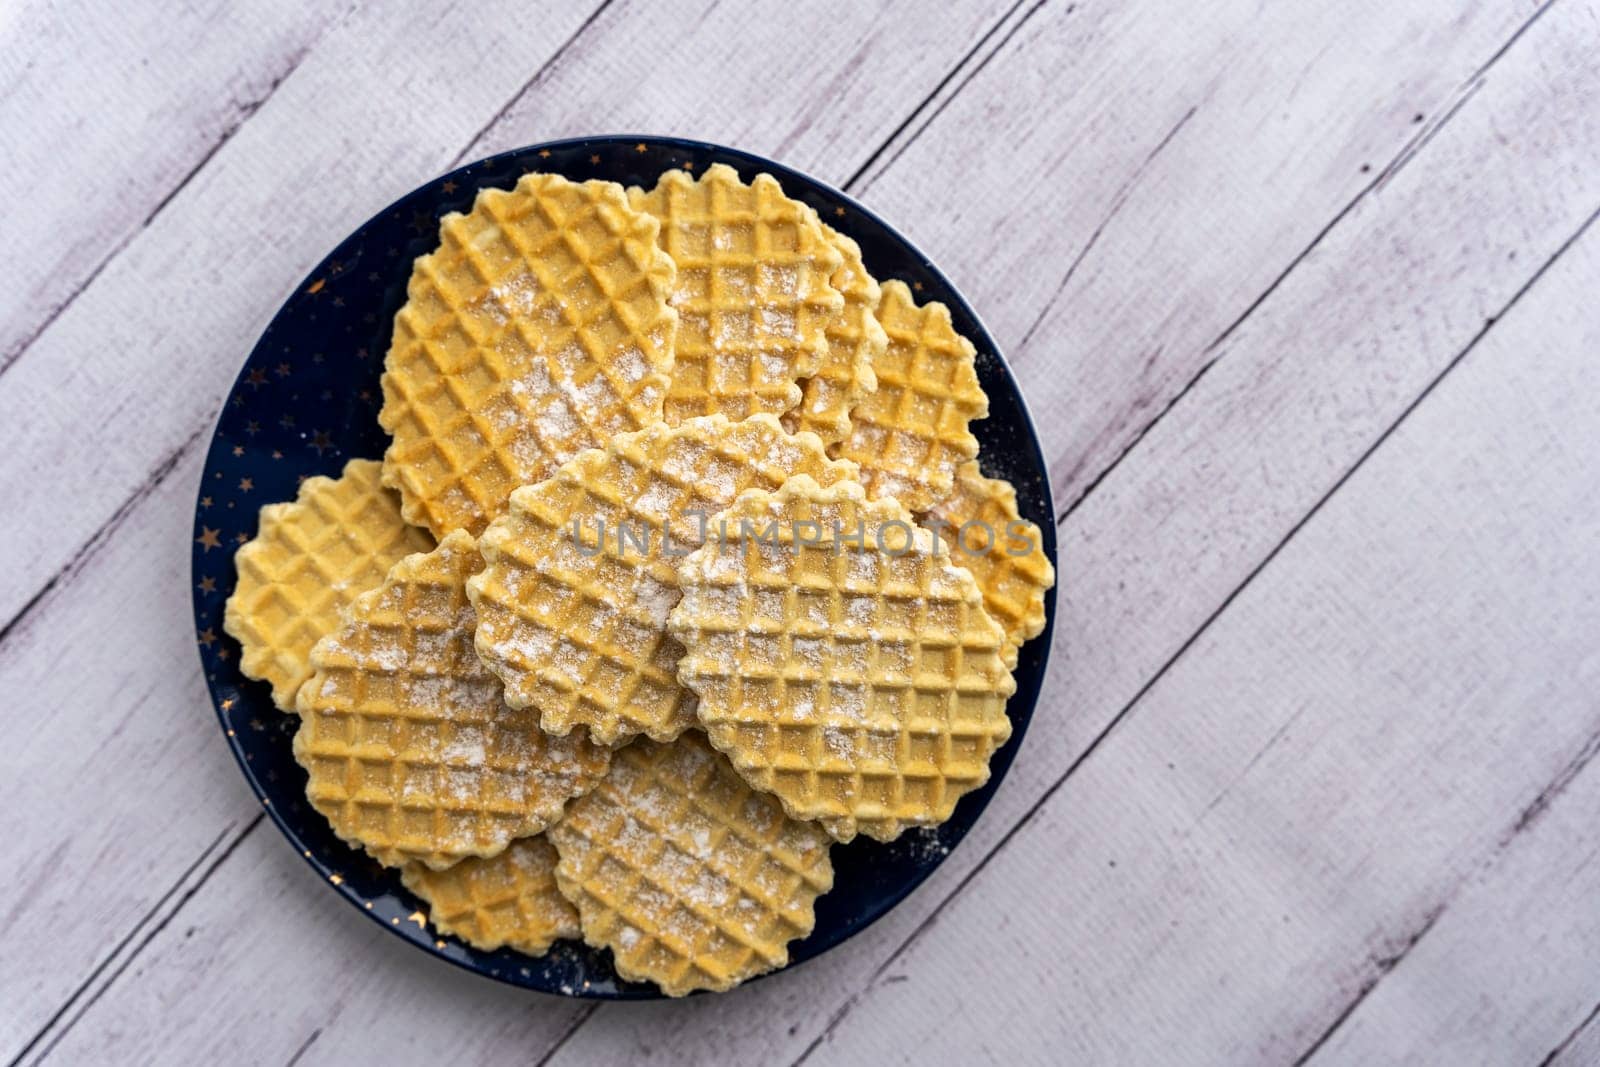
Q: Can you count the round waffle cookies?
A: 11